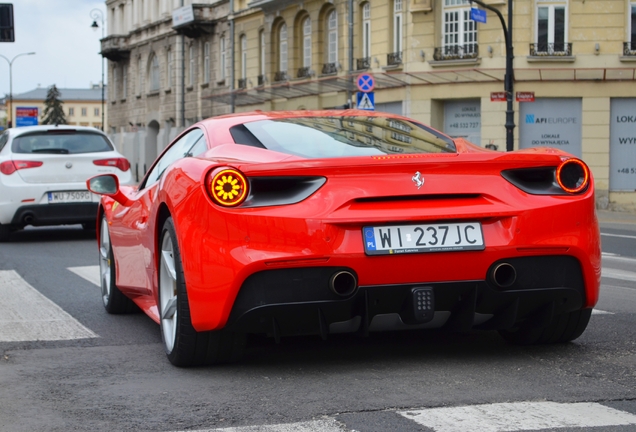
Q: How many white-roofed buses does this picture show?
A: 0